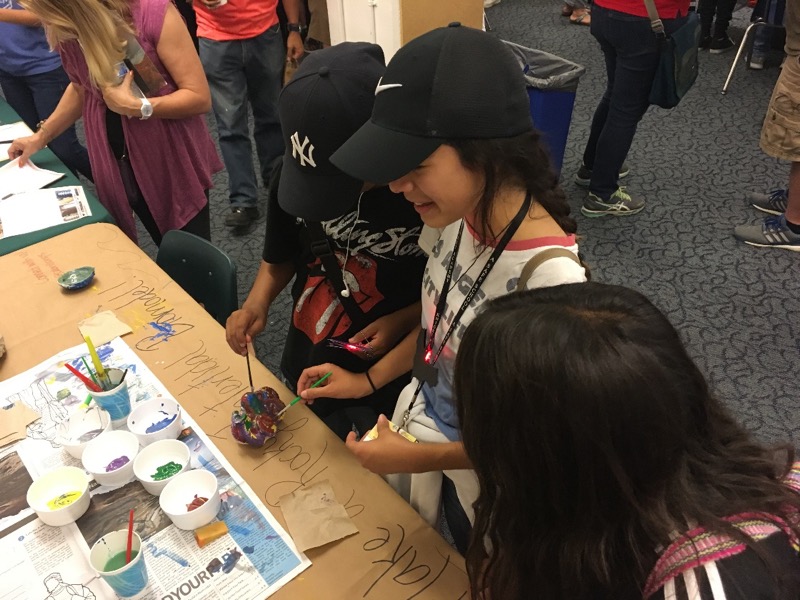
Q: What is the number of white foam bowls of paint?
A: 6